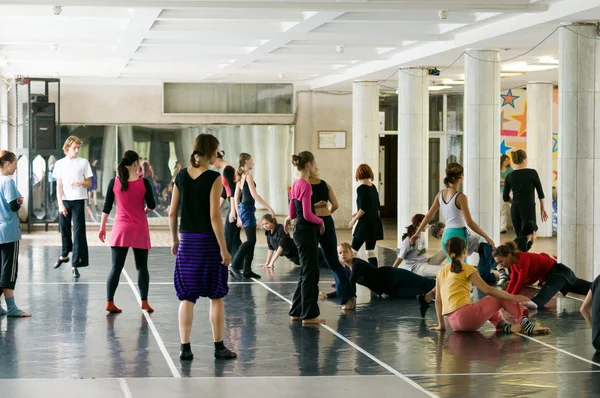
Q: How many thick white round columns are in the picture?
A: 5